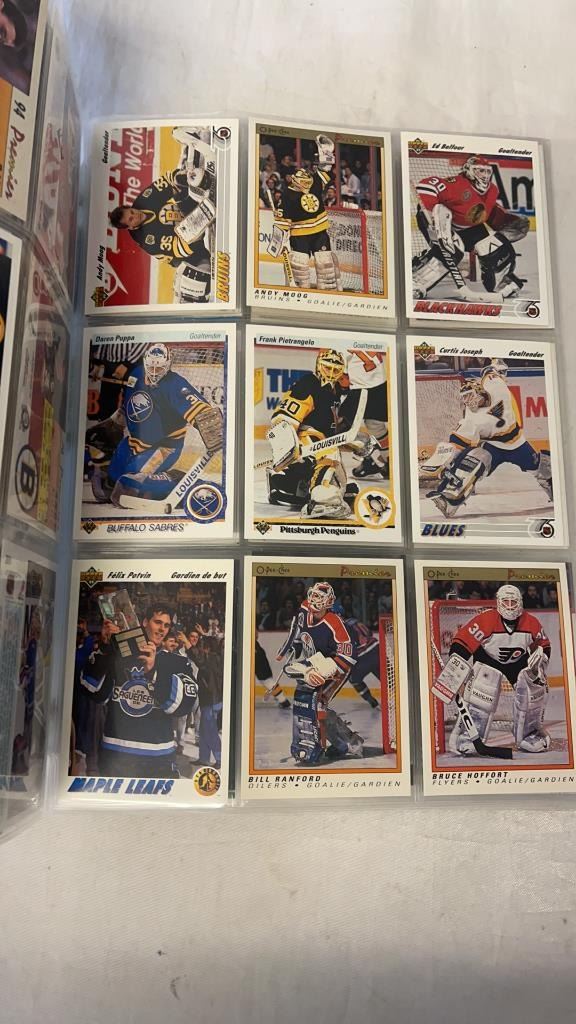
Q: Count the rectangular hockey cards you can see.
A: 9